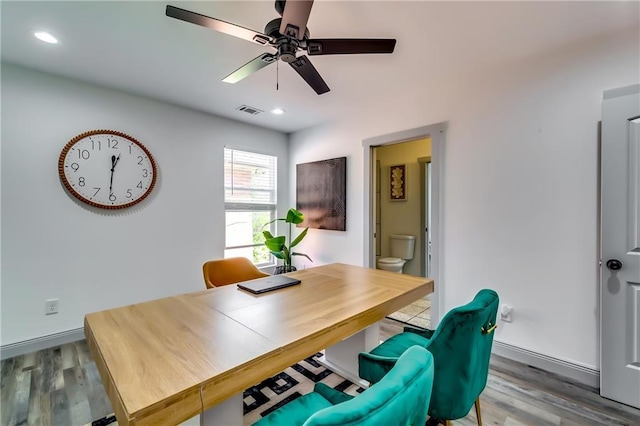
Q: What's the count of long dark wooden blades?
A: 5